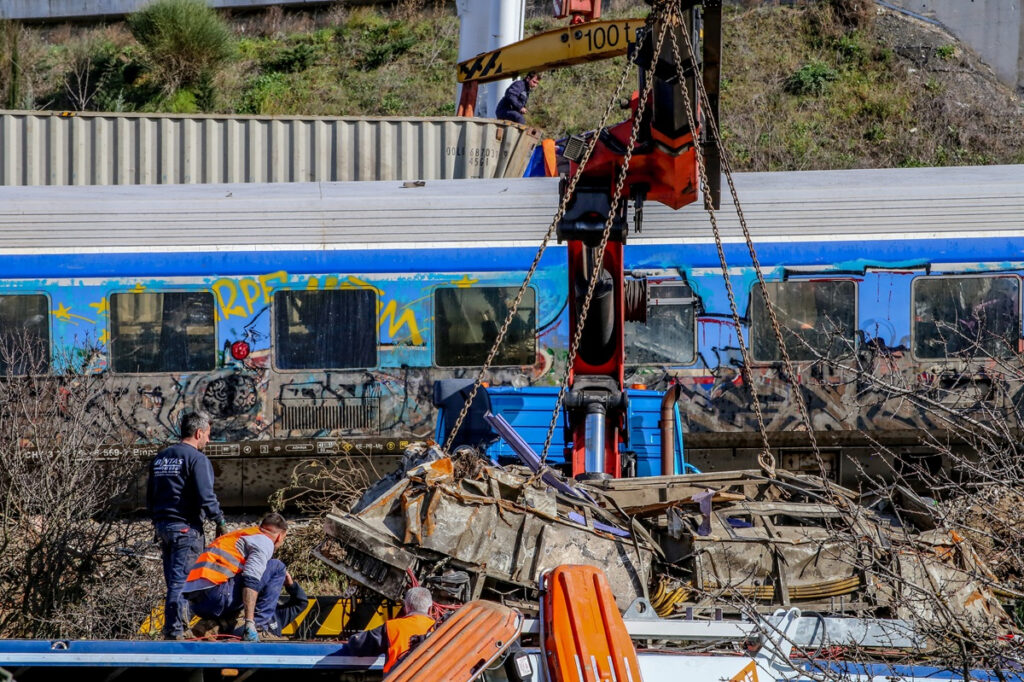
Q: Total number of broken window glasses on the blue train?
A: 0